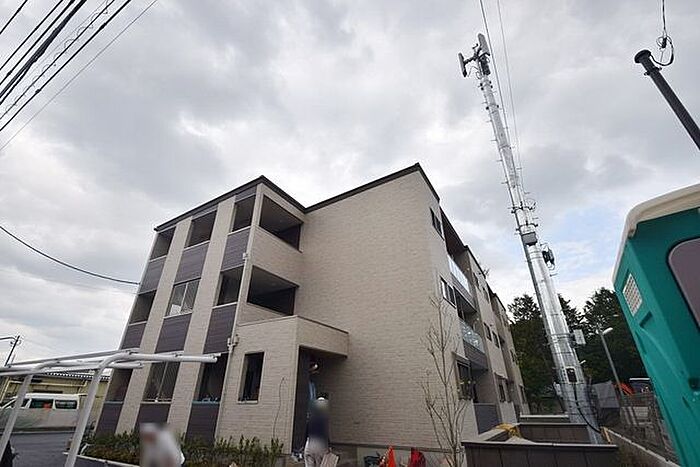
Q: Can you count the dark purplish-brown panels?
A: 9